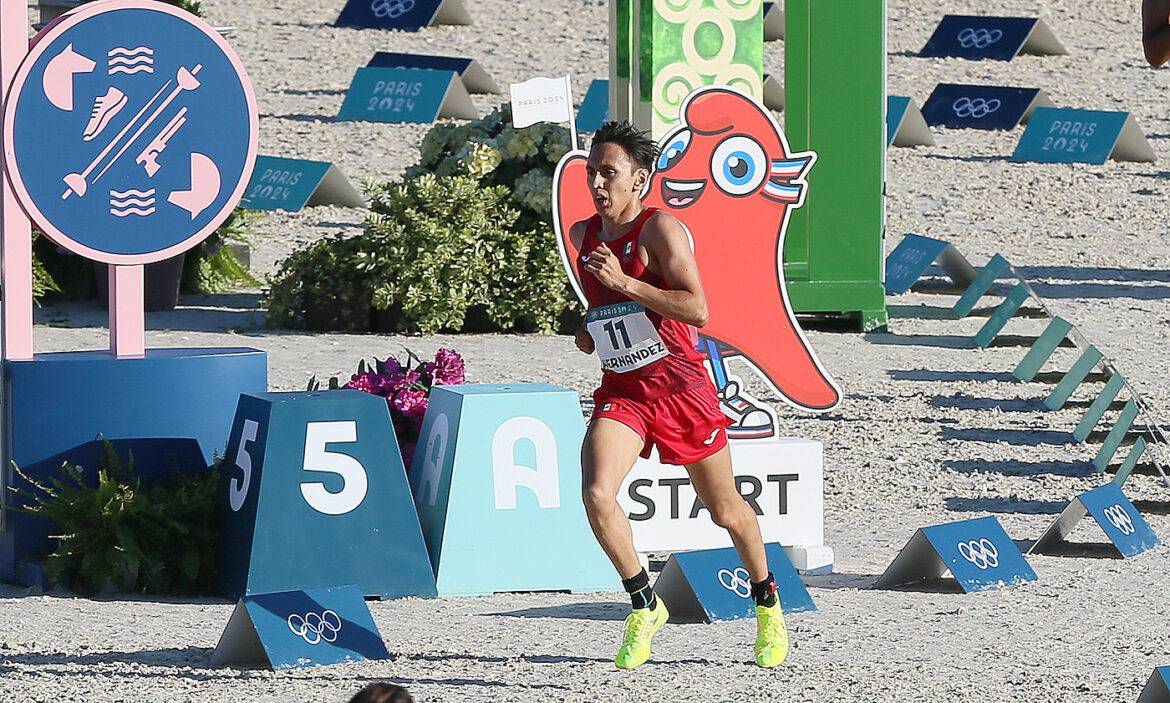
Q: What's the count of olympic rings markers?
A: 7